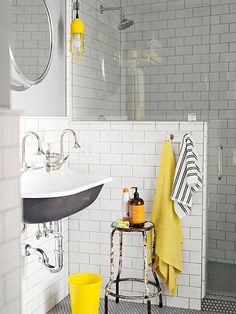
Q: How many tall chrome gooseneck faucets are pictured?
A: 2